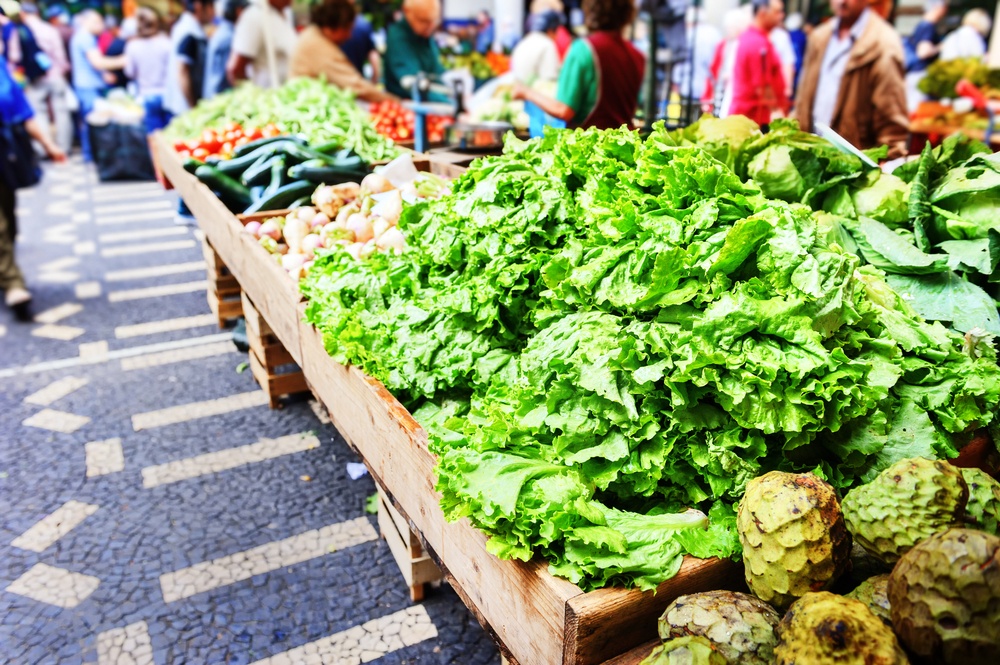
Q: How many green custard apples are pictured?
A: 8